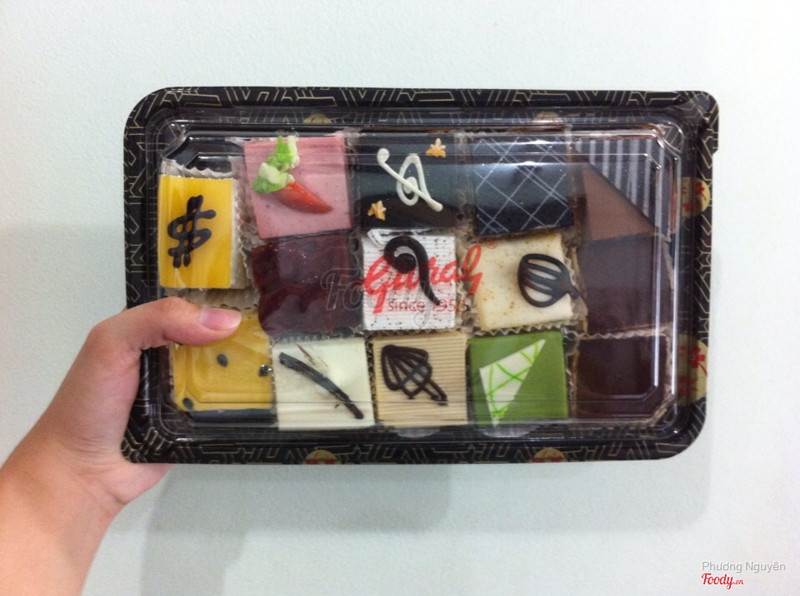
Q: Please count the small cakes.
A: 14